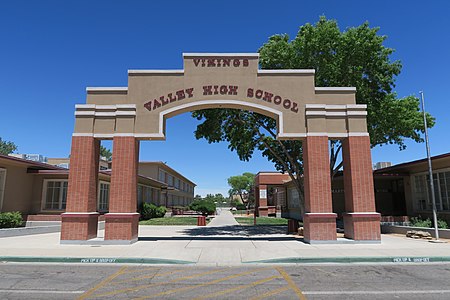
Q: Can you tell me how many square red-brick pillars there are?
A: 4